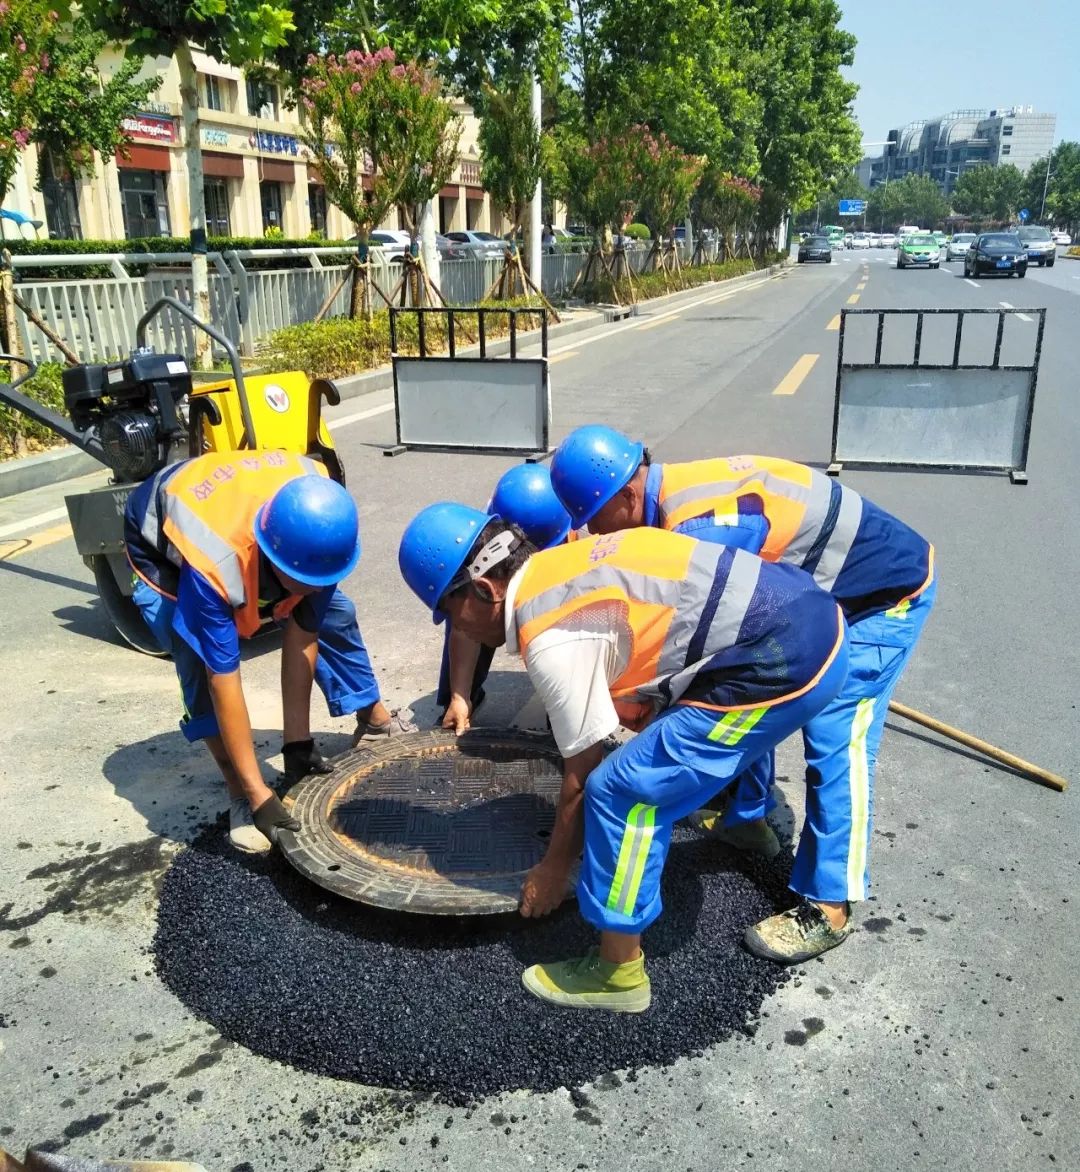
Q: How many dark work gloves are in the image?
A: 2